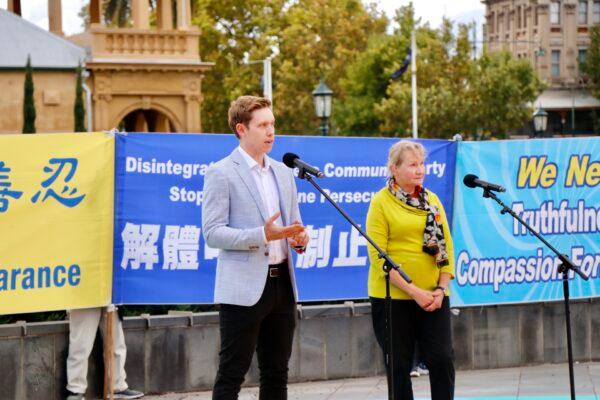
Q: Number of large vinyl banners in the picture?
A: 3